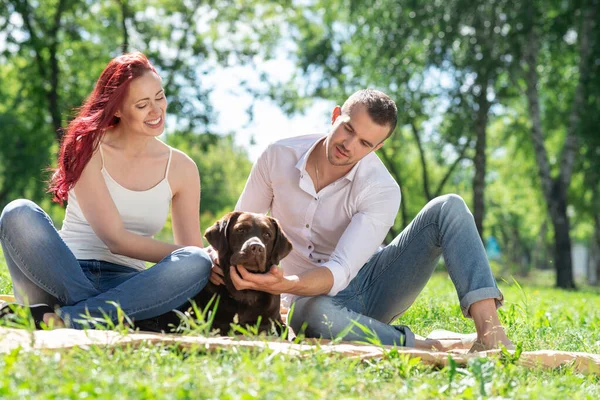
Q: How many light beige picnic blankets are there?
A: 1